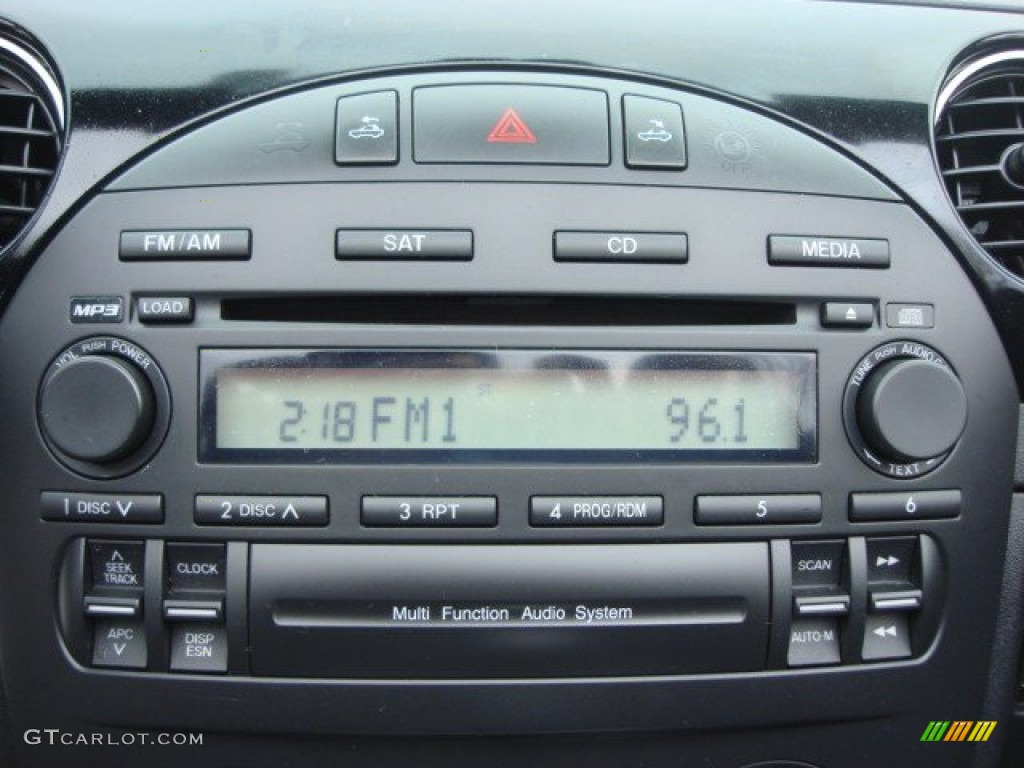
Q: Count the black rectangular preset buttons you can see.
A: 6